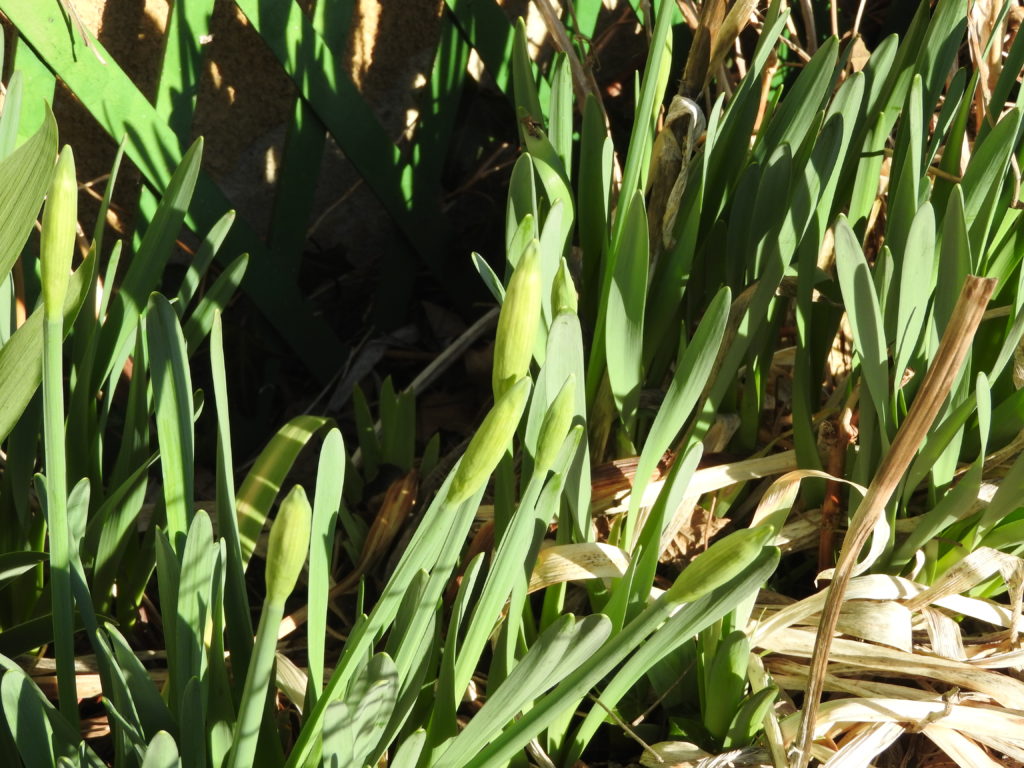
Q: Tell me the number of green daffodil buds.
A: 7